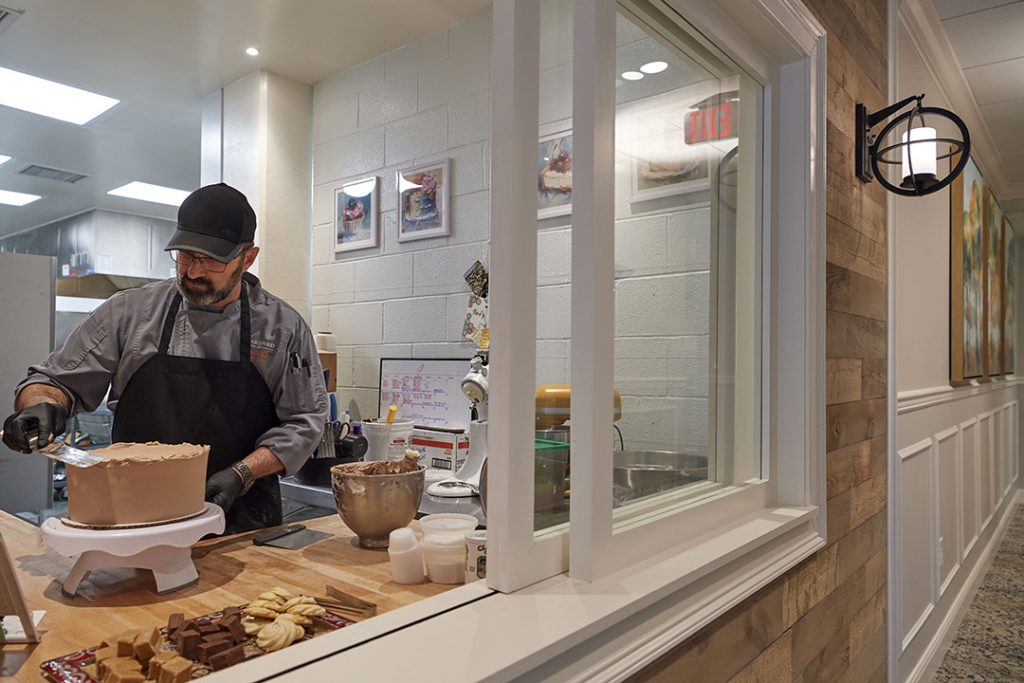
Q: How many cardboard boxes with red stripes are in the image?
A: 1